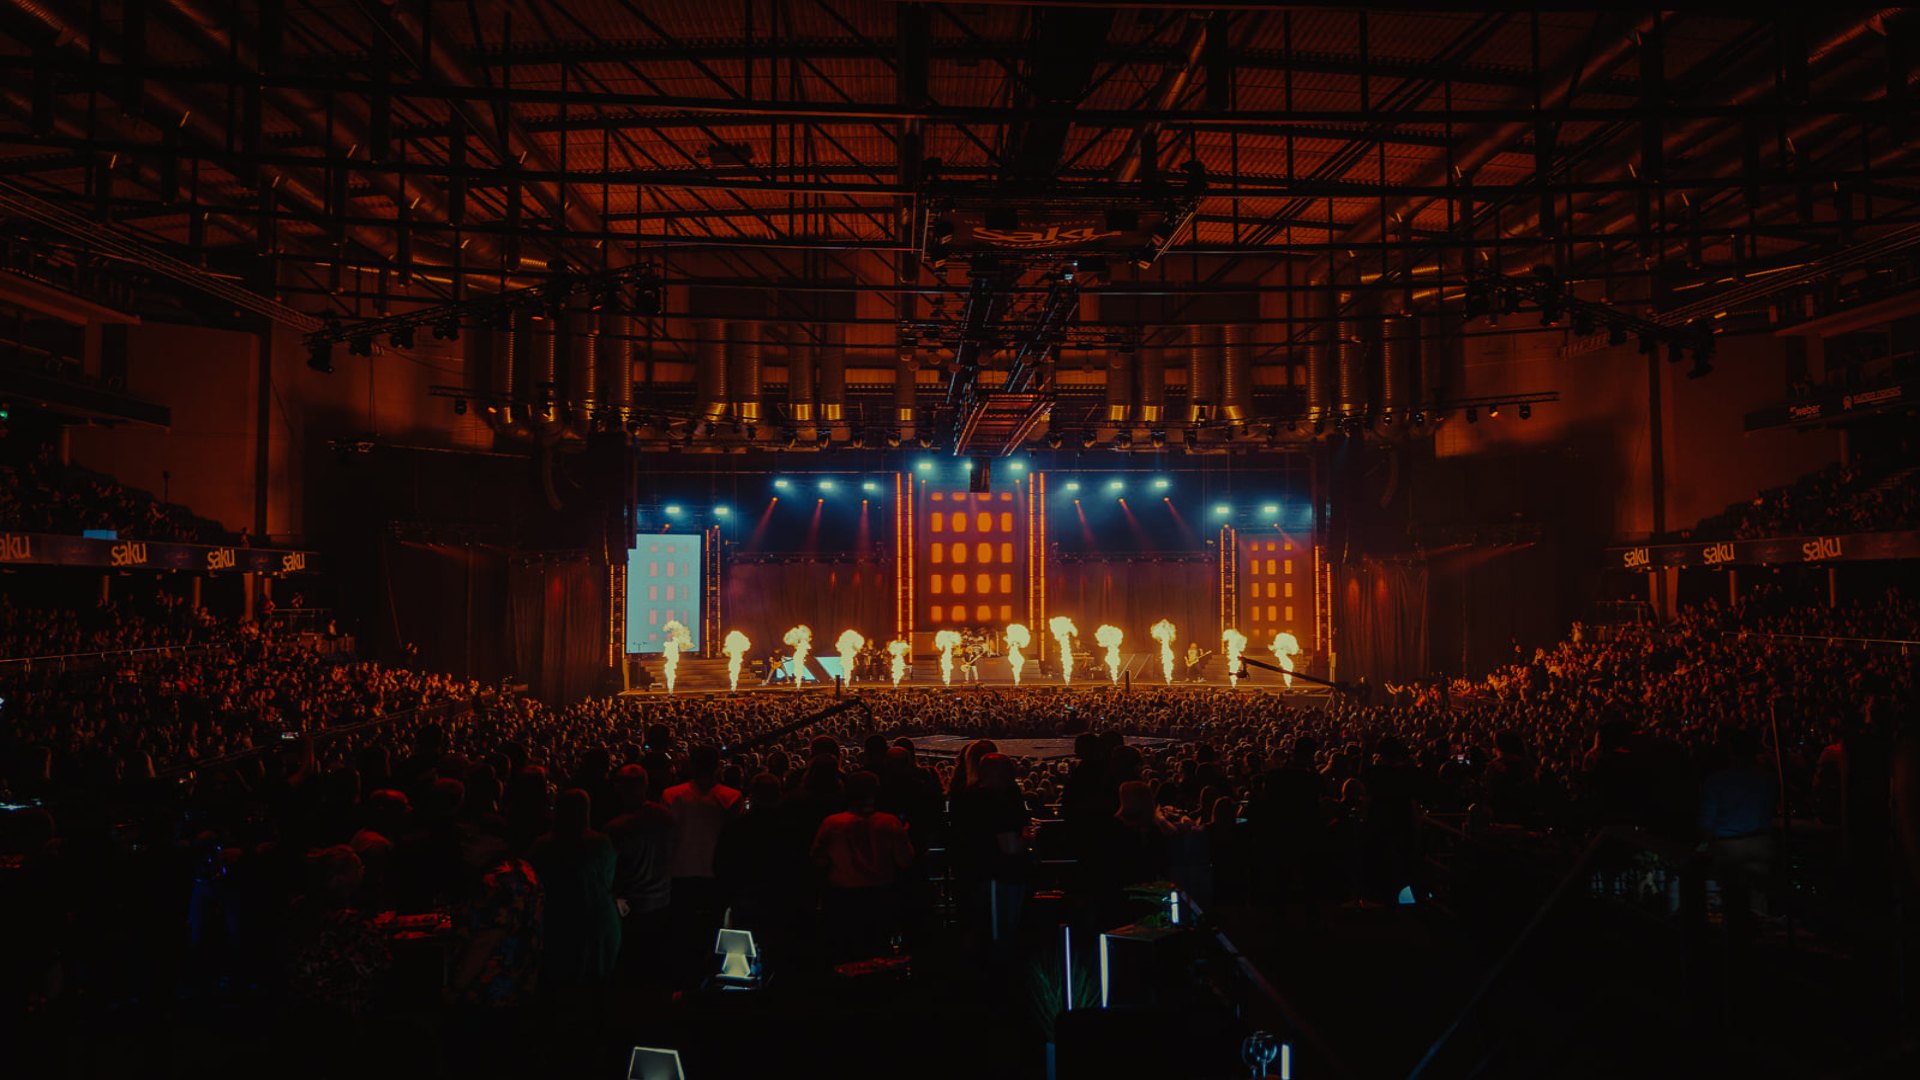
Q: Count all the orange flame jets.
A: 12